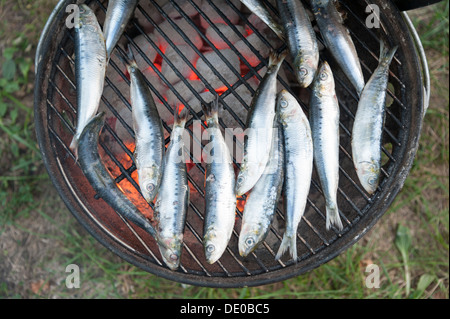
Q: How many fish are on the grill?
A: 14